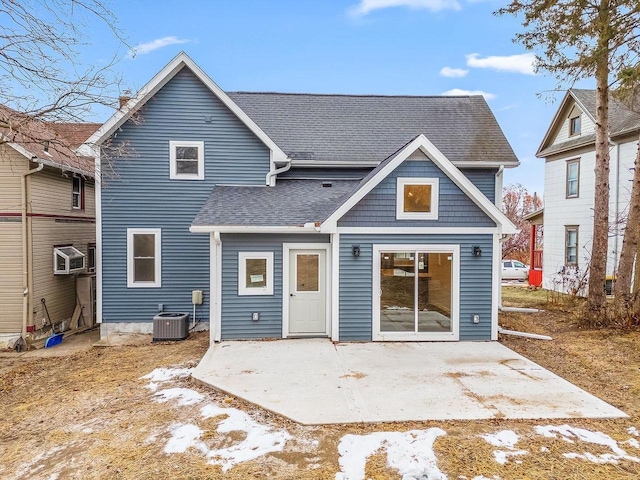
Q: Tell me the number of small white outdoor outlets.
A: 2